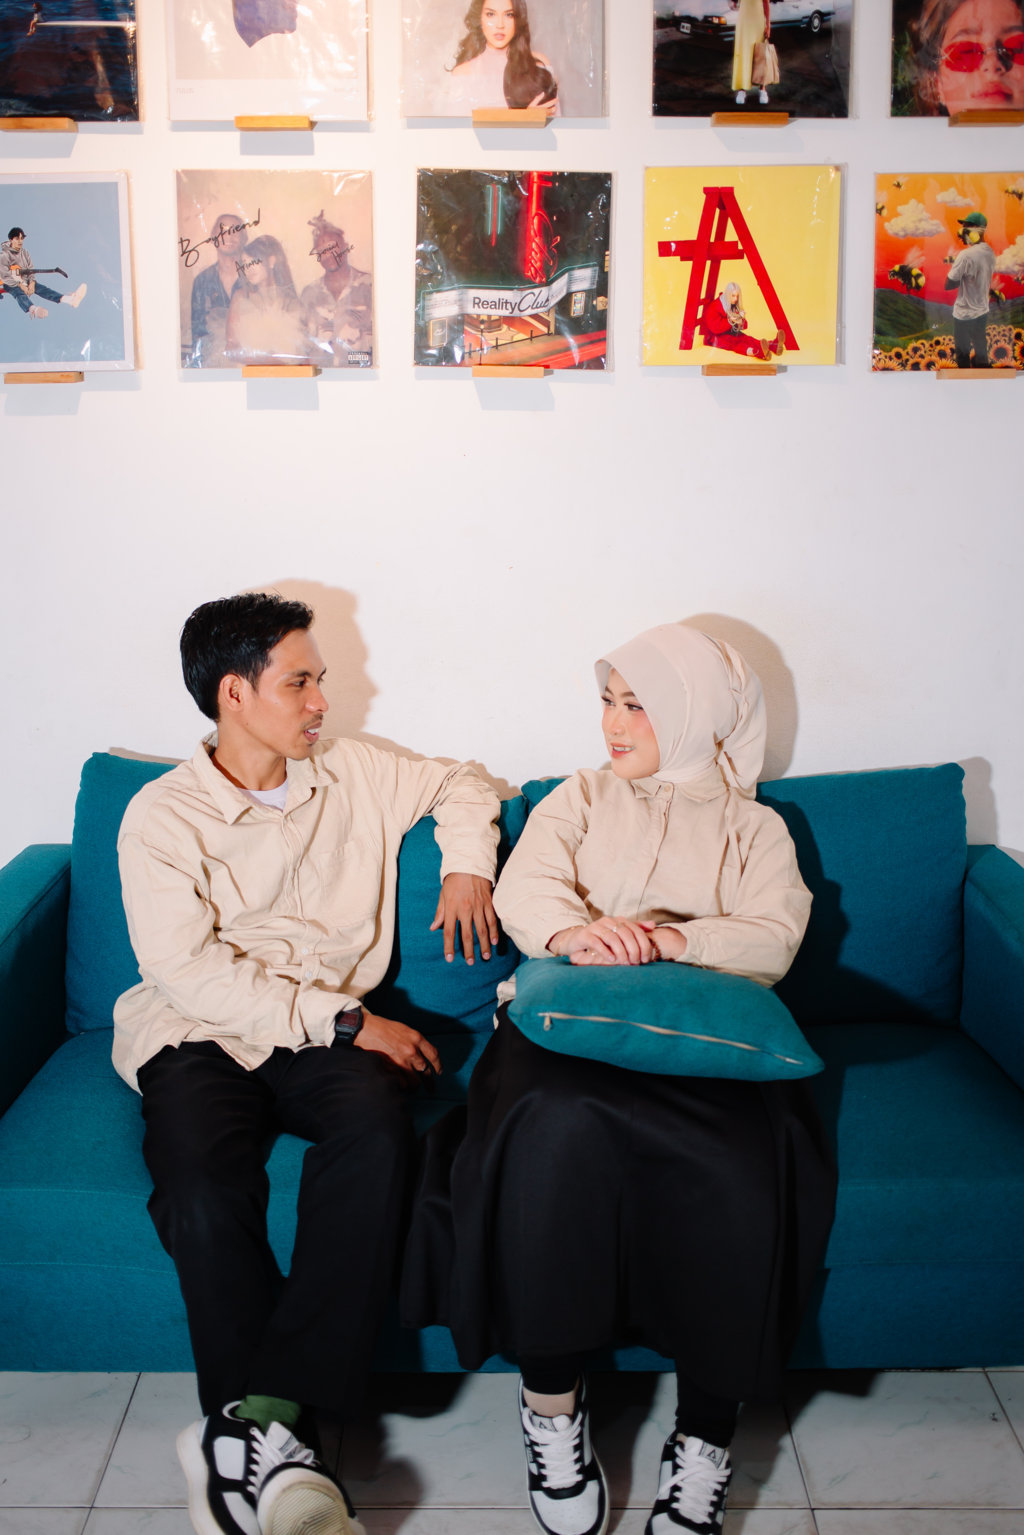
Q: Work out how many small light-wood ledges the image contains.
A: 10